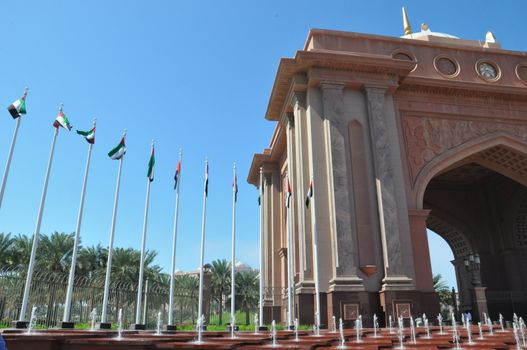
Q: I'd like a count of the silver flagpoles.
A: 11